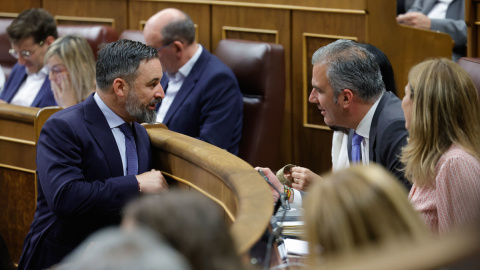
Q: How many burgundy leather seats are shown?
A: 5